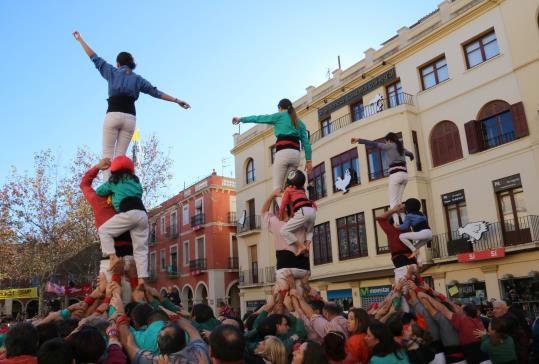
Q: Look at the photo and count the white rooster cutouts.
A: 3